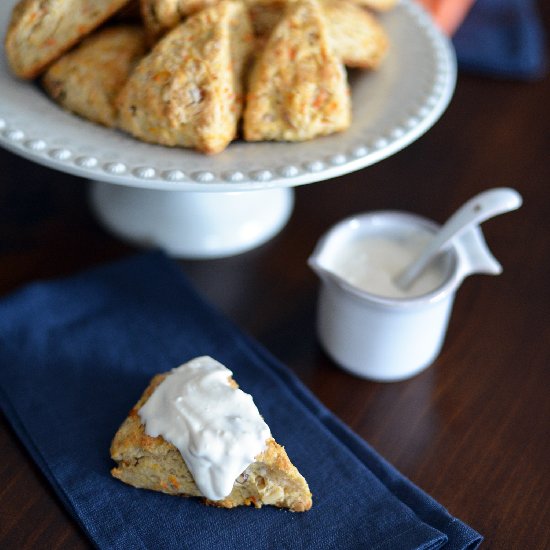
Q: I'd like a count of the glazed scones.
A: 1